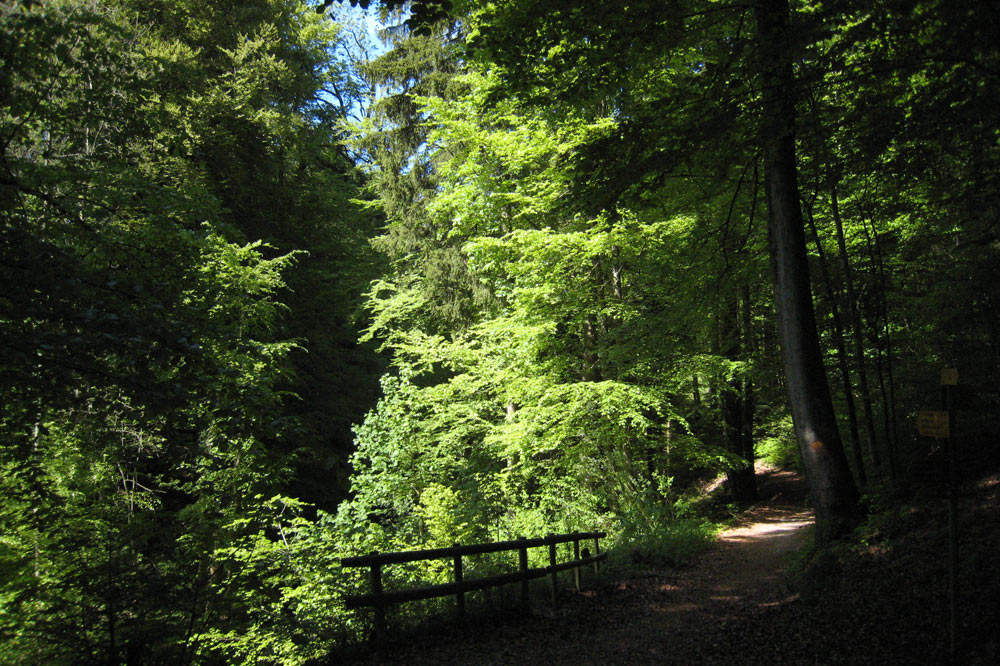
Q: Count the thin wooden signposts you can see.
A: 1